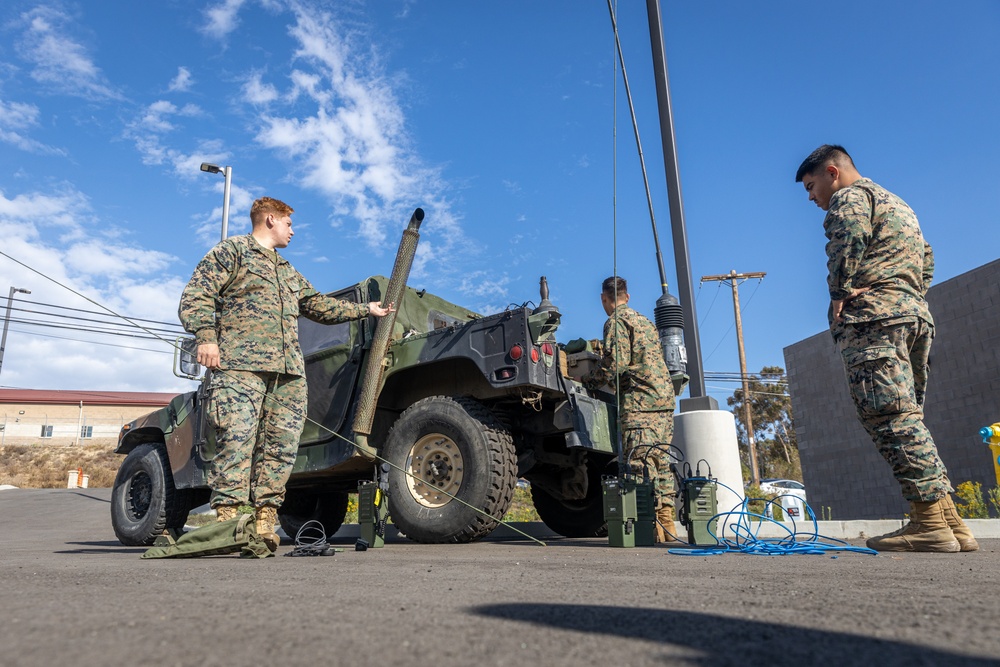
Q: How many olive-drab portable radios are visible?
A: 4